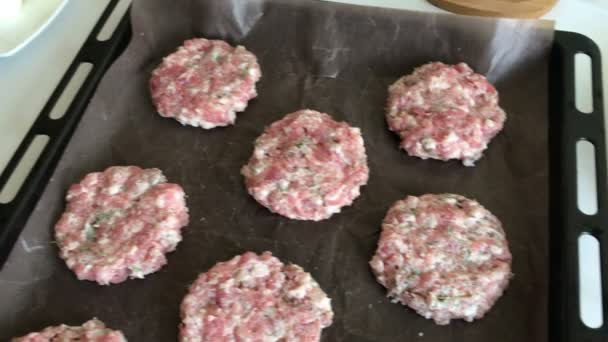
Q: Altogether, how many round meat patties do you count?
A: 7